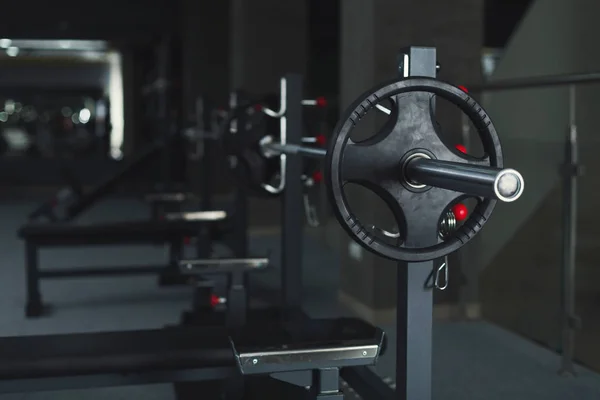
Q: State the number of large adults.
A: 0